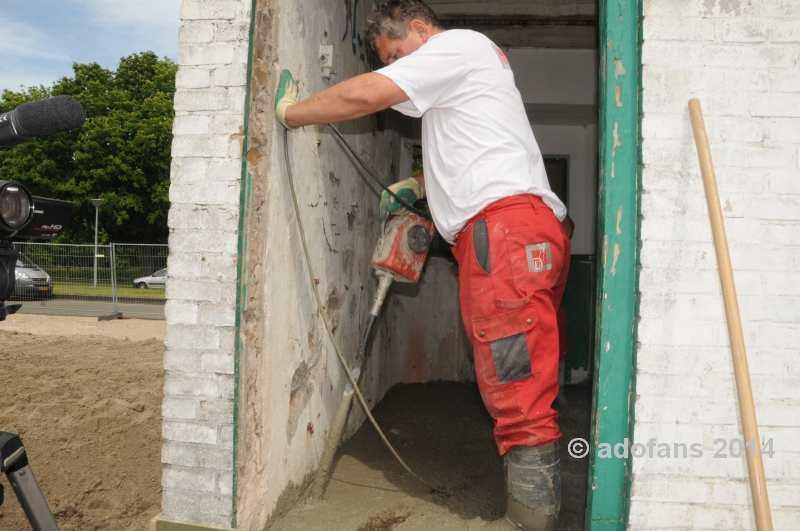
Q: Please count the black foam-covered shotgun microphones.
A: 1